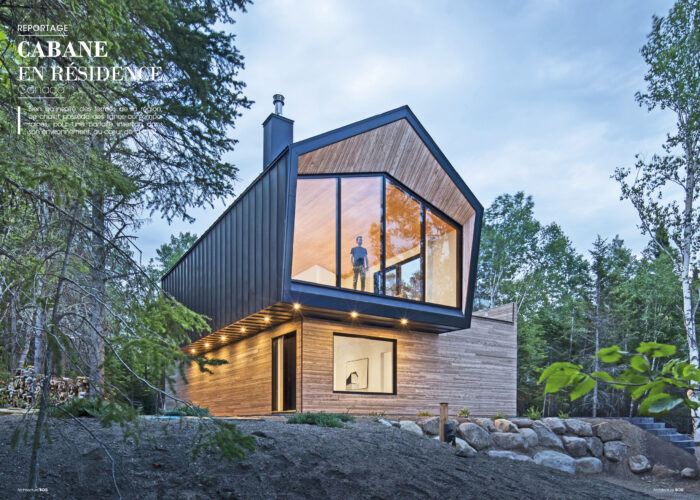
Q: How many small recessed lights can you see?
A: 8